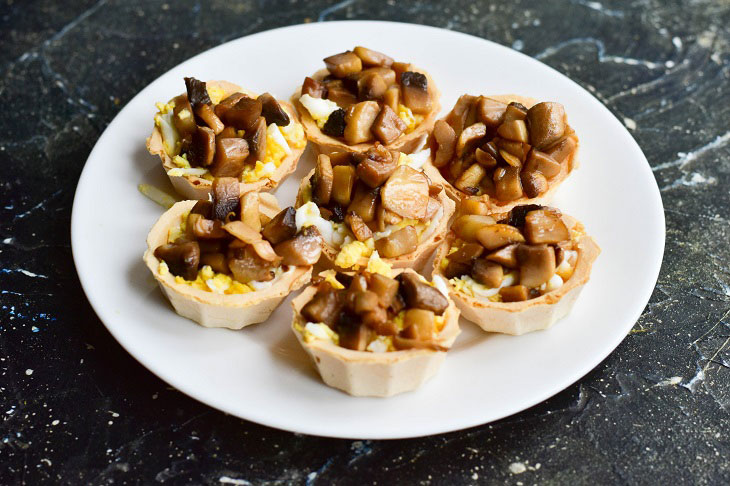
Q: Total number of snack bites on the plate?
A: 7